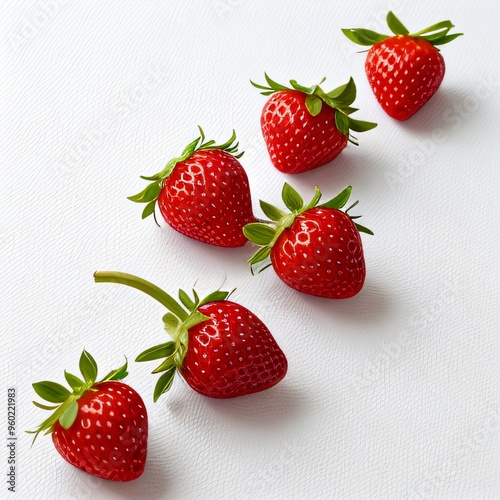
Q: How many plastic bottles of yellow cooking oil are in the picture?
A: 0